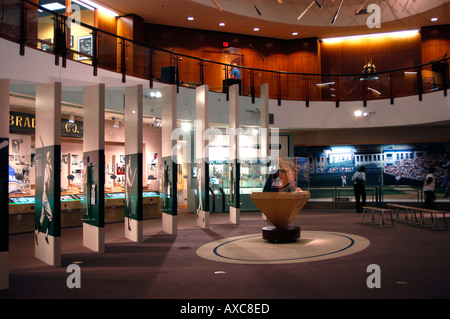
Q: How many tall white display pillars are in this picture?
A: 8